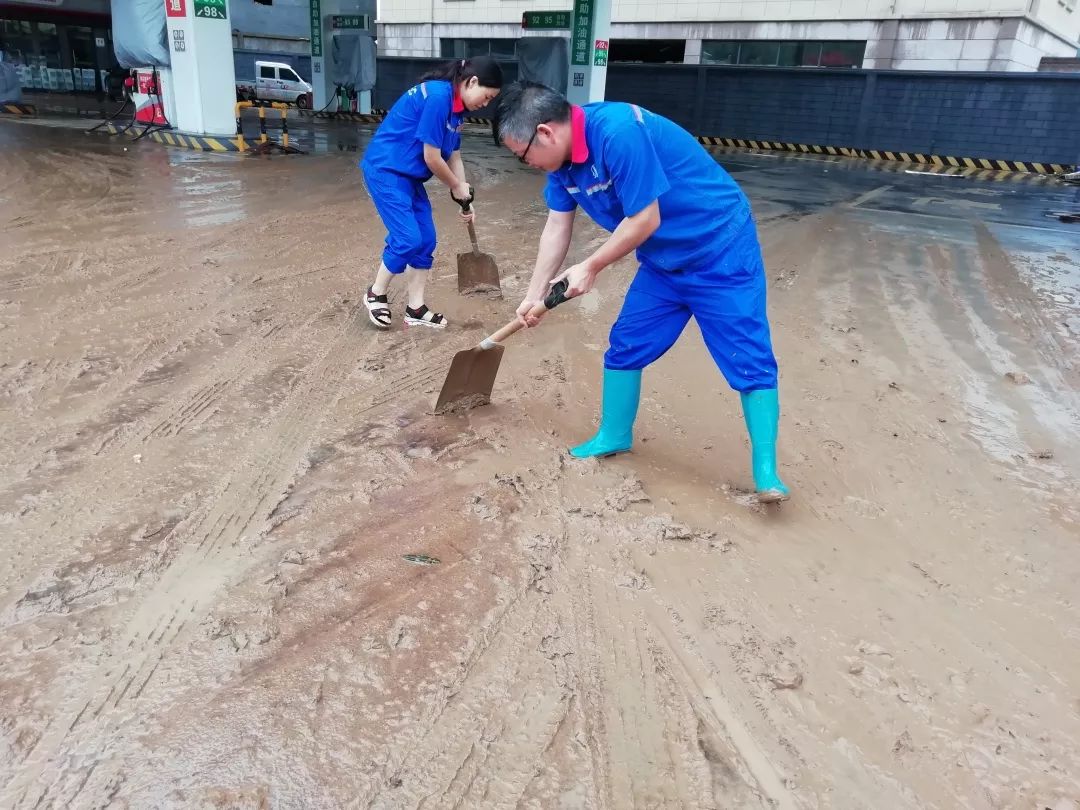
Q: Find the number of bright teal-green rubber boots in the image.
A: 2